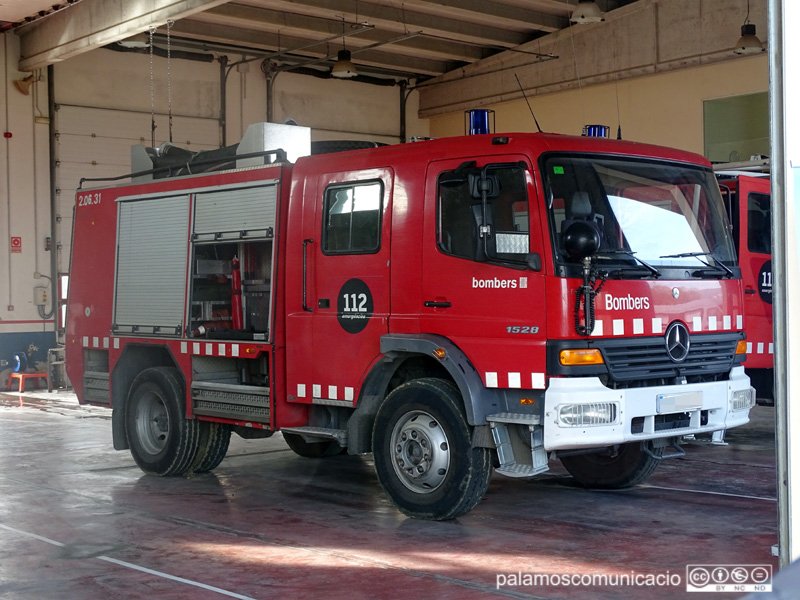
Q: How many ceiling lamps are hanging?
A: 3